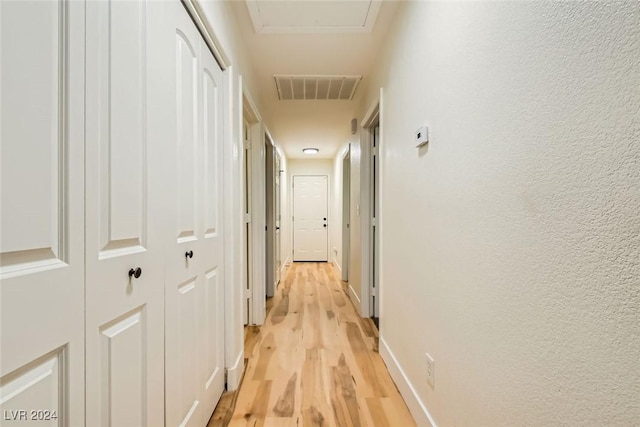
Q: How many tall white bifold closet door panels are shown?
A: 4